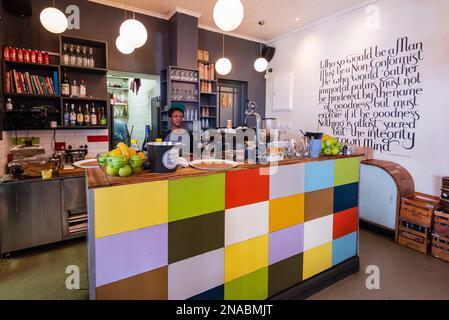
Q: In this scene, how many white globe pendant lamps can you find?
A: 6